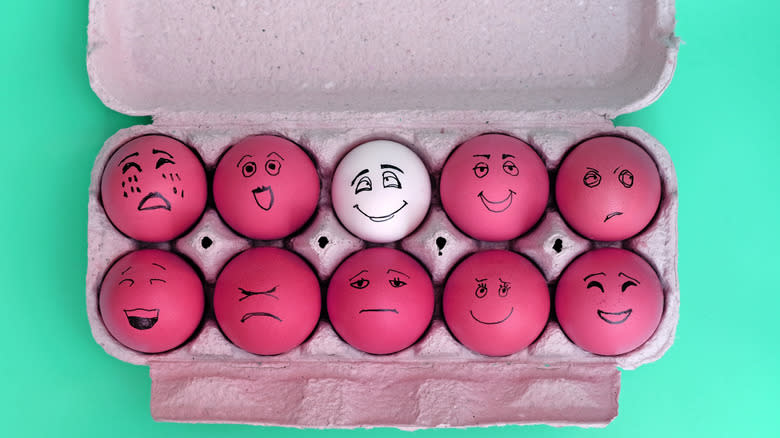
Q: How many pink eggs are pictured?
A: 9